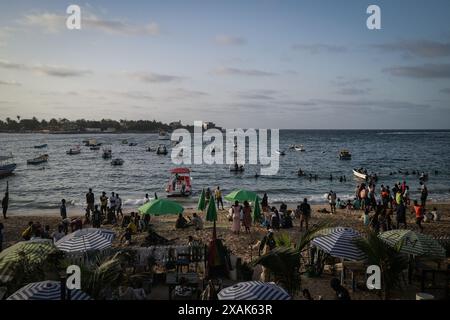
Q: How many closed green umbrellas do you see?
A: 3